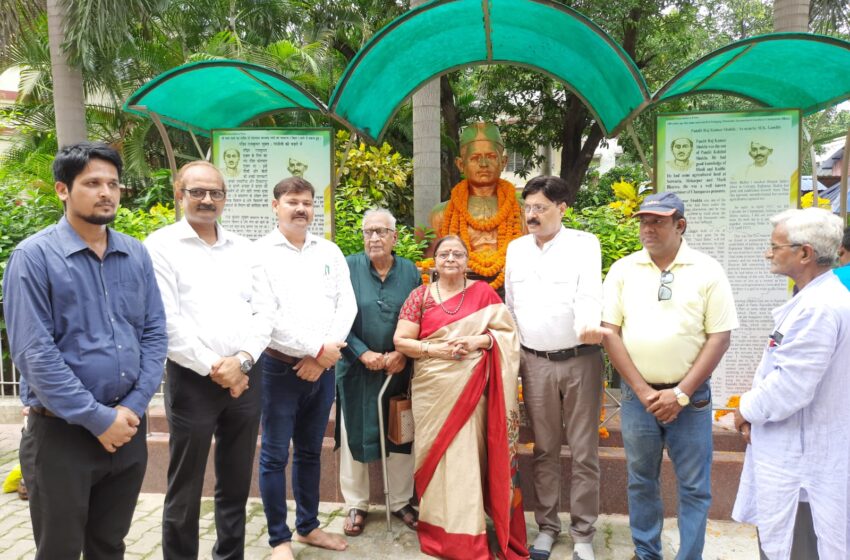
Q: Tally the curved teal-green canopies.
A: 3